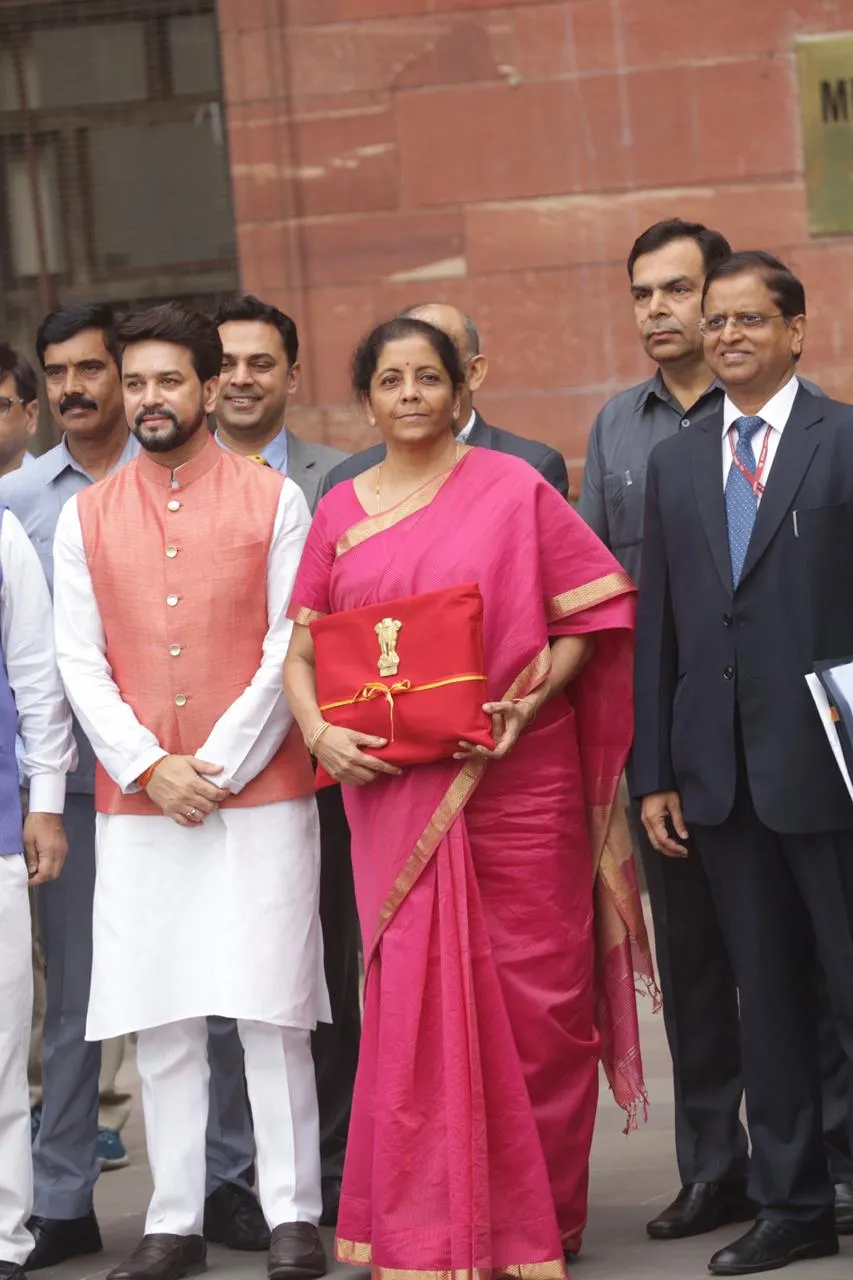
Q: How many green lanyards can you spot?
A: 0